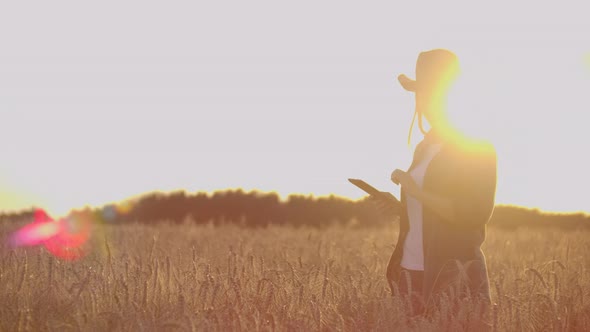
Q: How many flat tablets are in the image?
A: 1